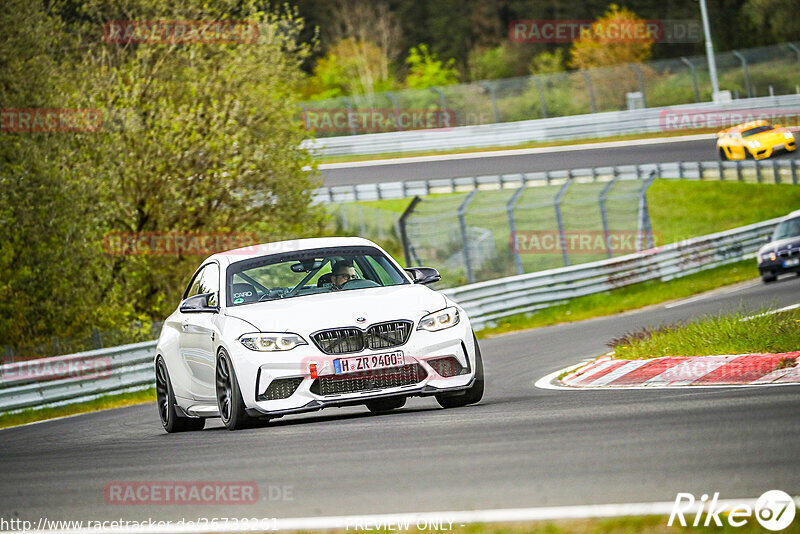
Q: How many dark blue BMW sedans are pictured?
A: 1